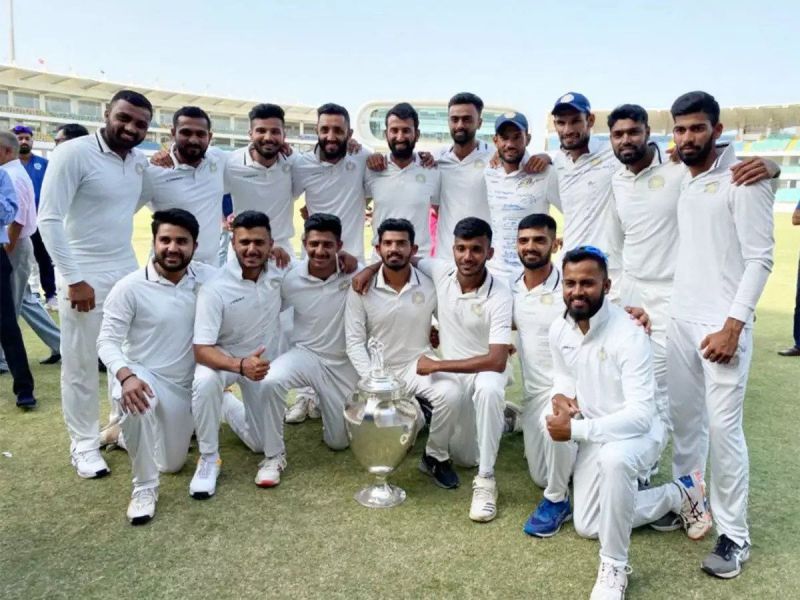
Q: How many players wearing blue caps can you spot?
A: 2